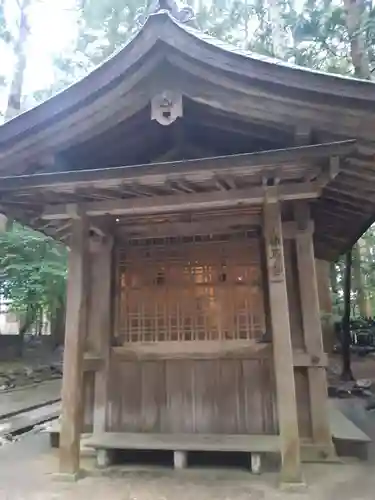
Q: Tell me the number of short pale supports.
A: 3